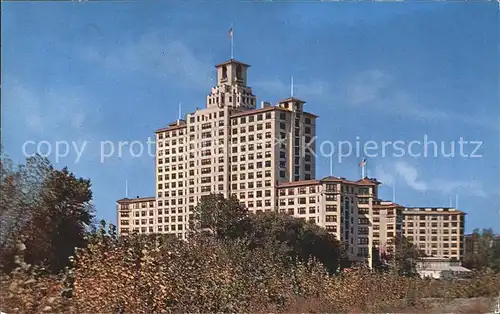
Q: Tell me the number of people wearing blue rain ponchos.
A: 0